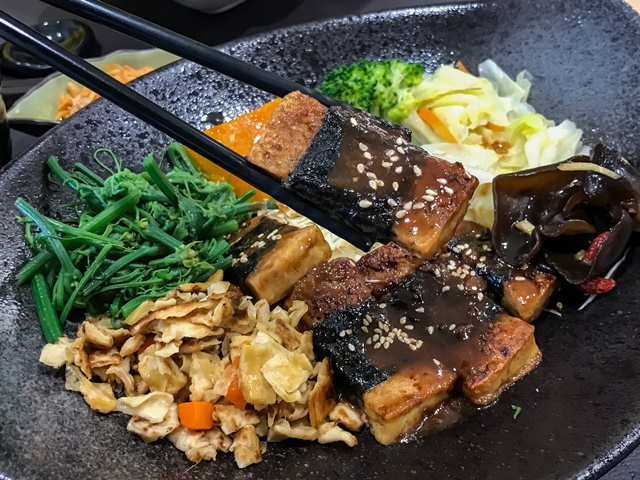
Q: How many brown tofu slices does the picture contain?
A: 5